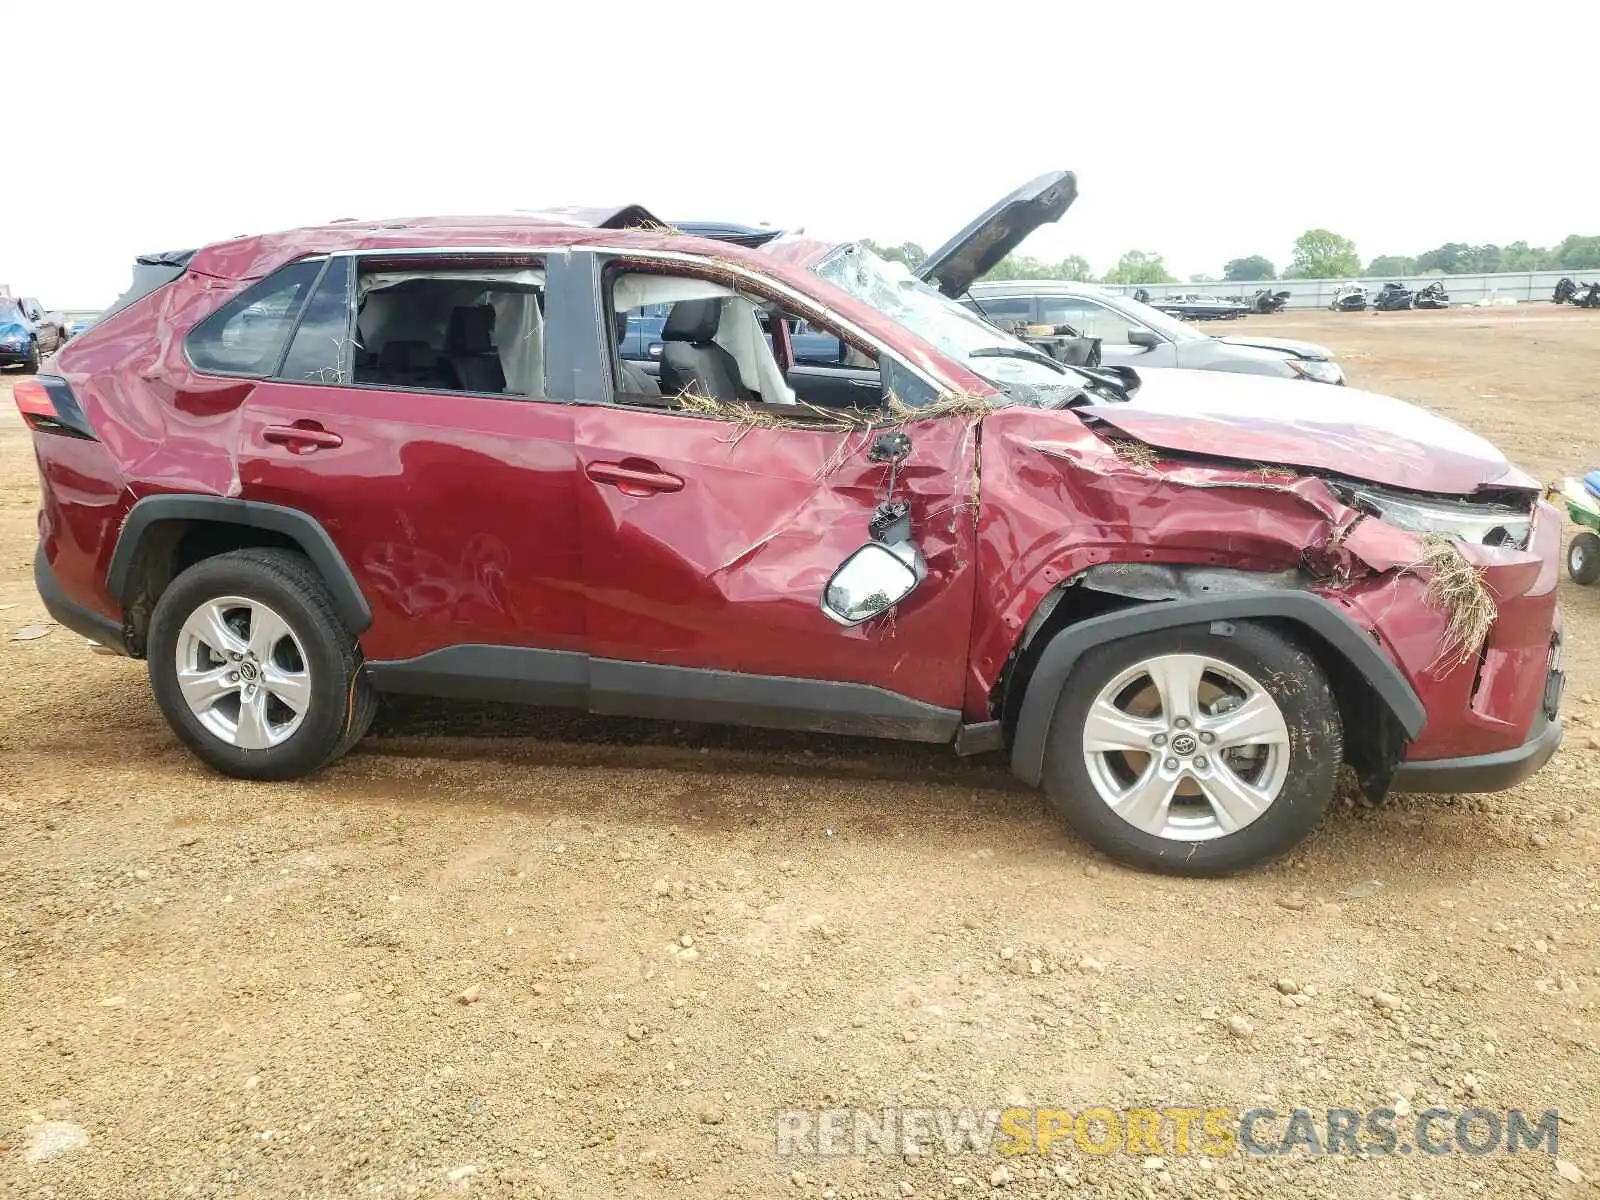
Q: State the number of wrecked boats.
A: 1